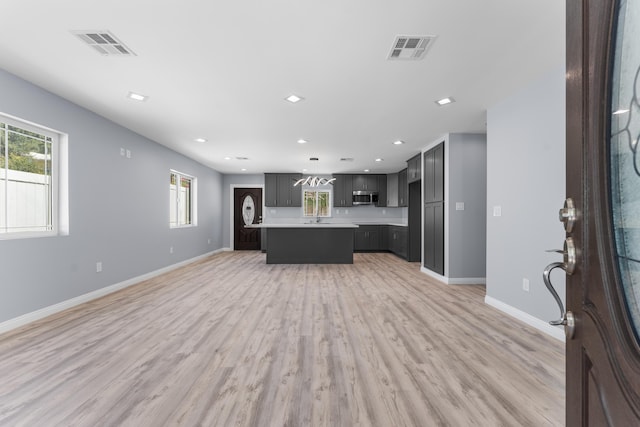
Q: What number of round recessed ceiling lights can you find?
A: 11